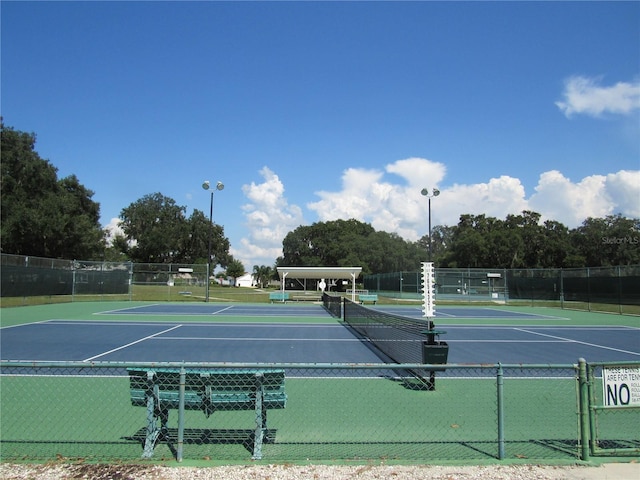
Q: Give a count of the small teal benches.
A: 2